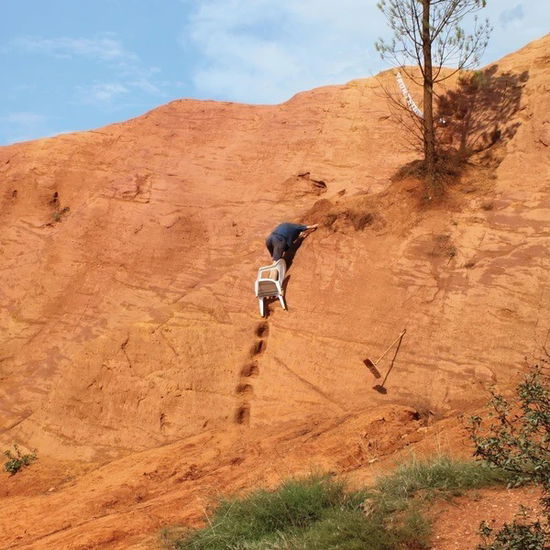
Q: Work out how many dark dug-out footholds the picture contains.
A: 5